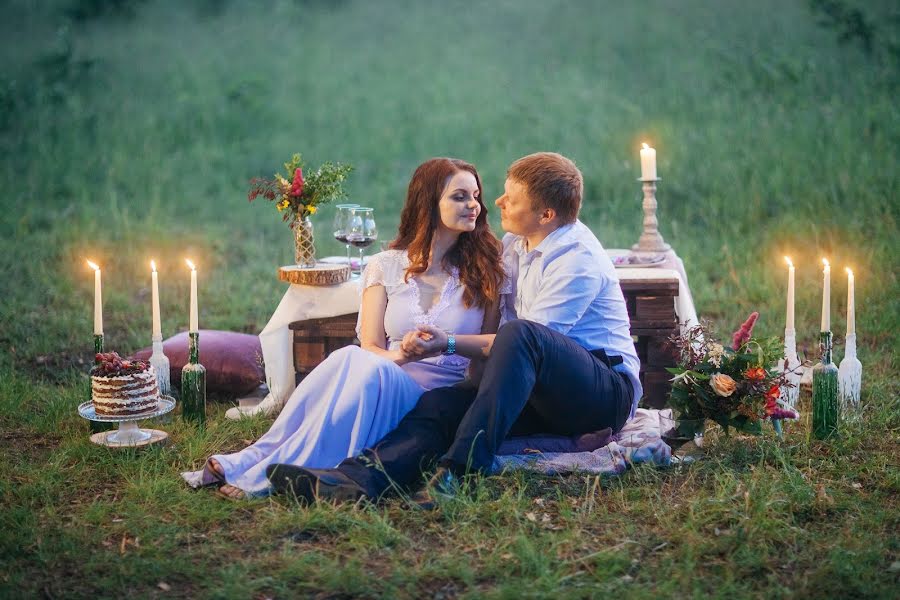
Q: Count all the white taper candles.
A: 6